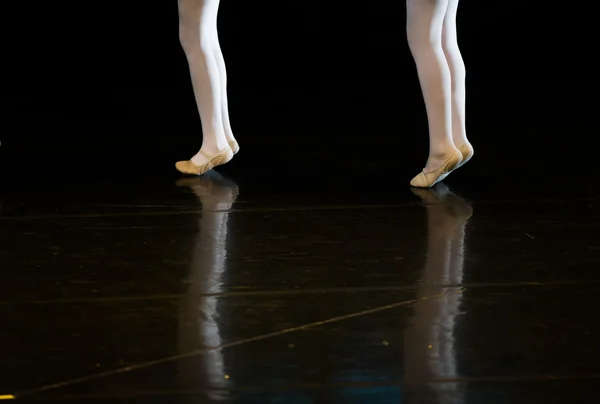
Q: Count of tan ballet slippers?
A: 4